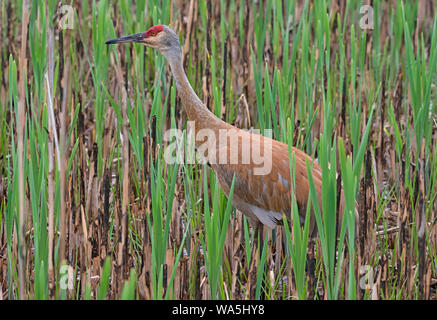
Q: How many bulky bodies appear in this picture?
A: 1